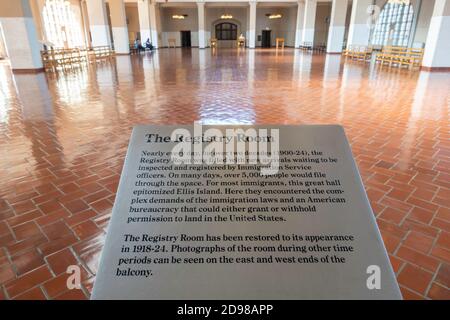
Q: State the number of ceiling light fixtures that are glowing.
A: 3